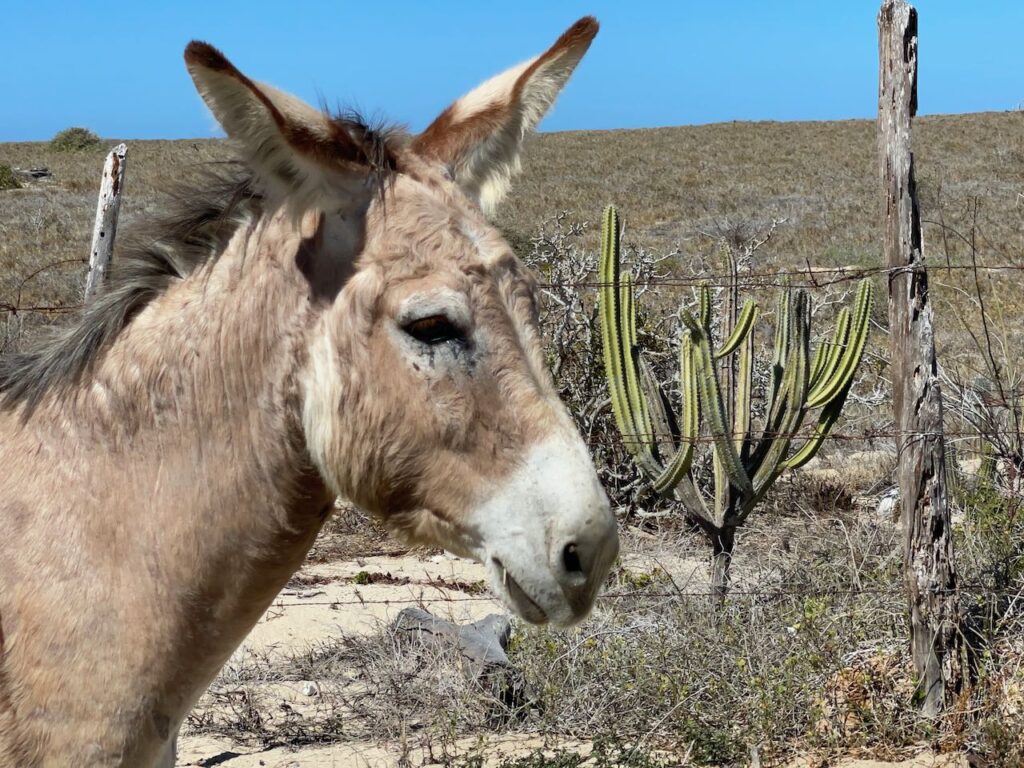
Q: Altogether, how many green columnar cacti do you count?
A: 1